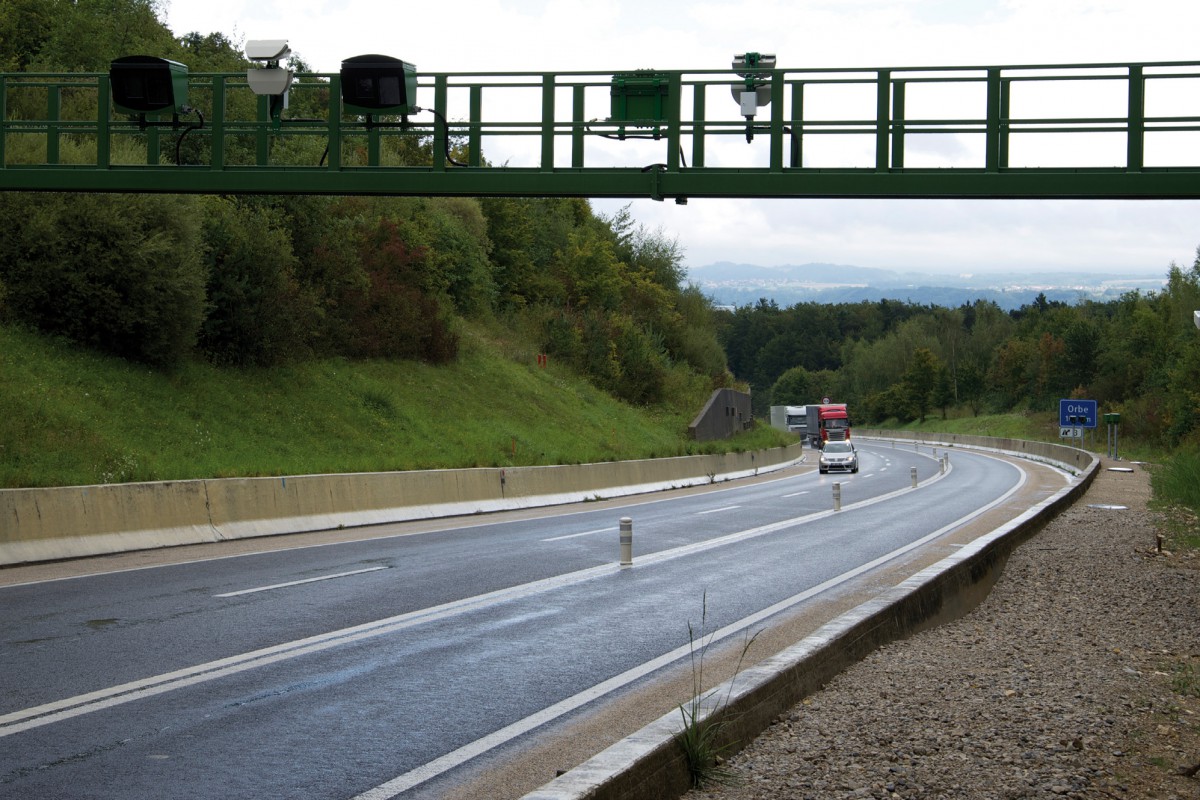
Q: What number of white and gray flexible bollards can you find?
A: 8